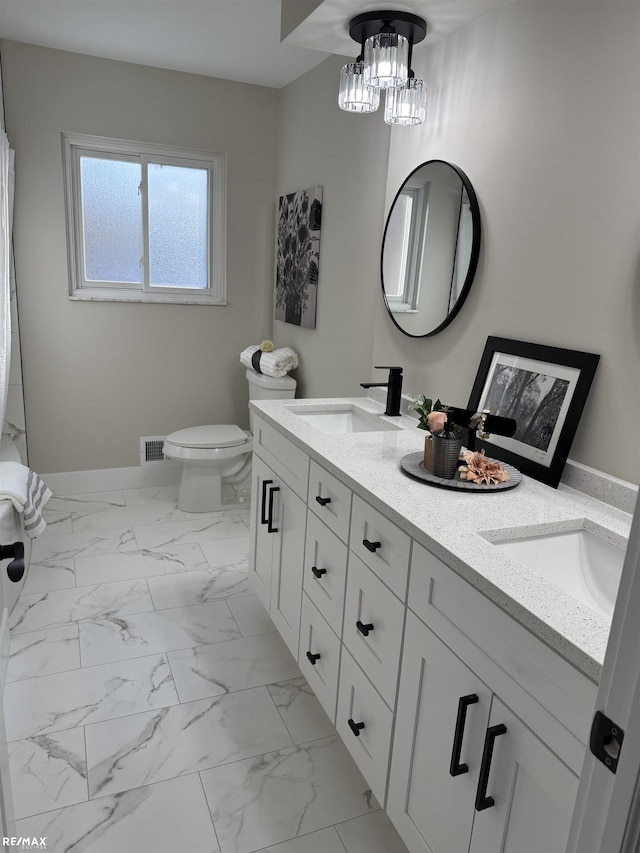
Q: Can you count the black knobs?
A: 6